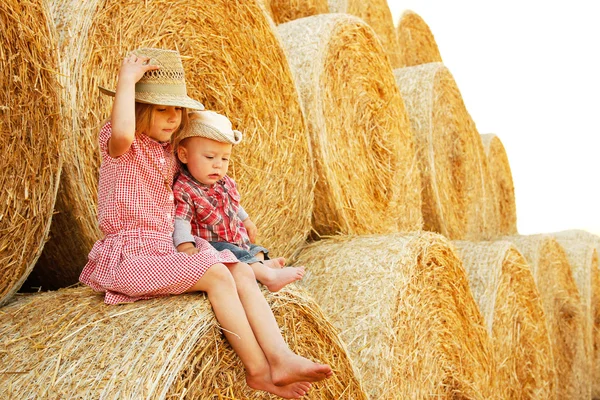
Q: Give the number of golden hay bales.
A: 13